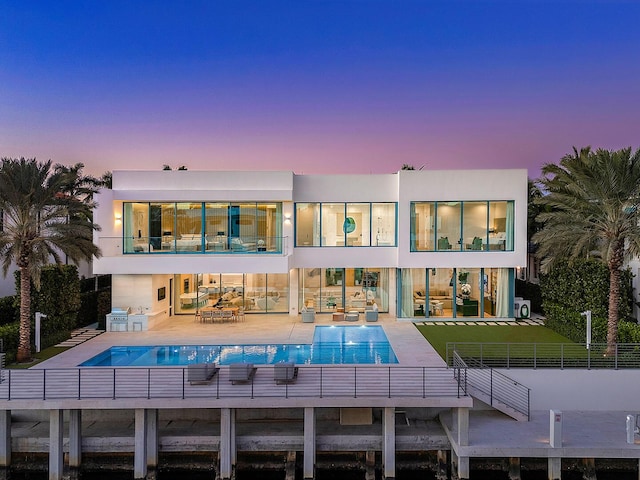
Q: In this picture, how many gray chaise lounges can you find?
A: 3